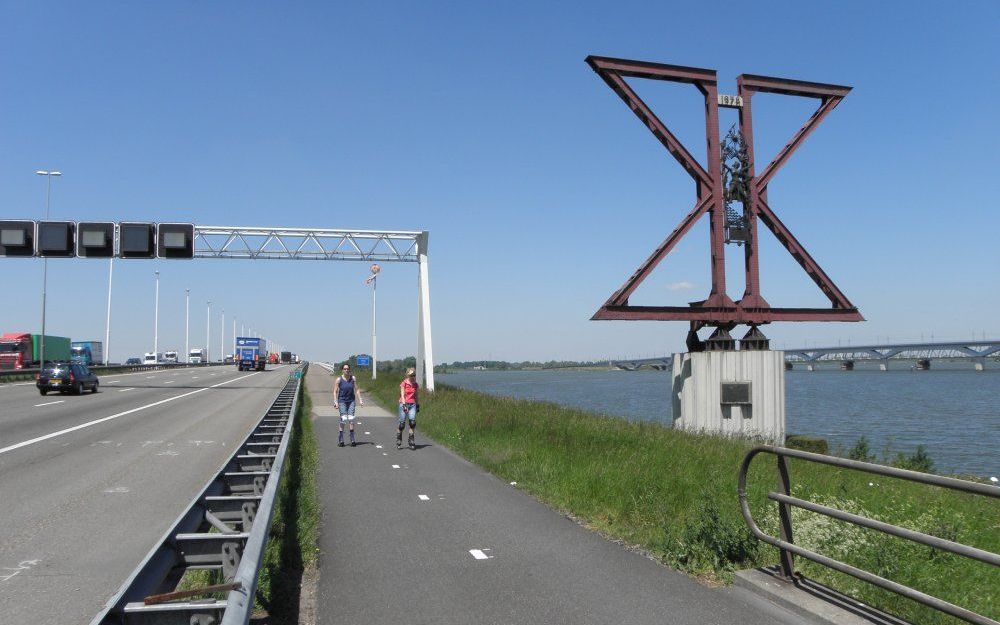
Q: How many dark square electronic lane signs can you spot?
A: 5